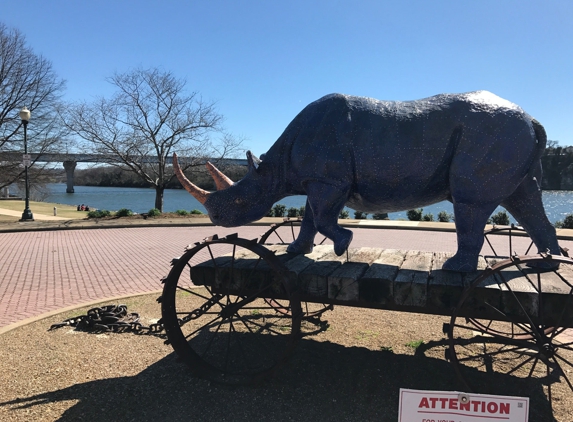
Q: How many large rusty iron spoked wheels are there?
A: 4